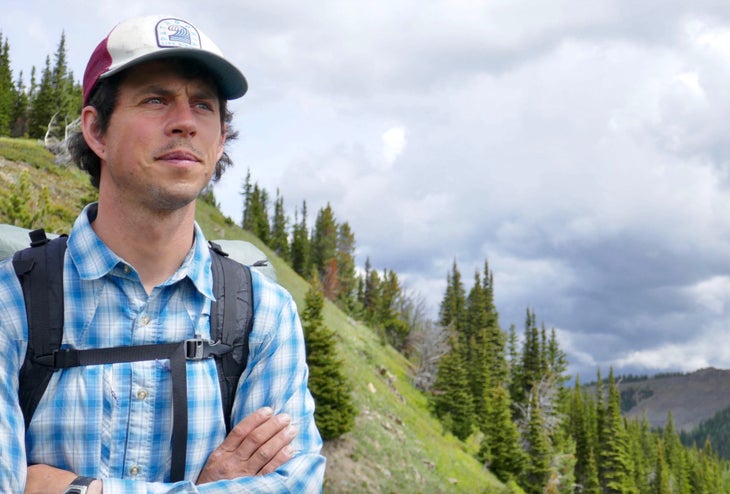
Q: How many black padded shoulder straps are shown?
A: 2